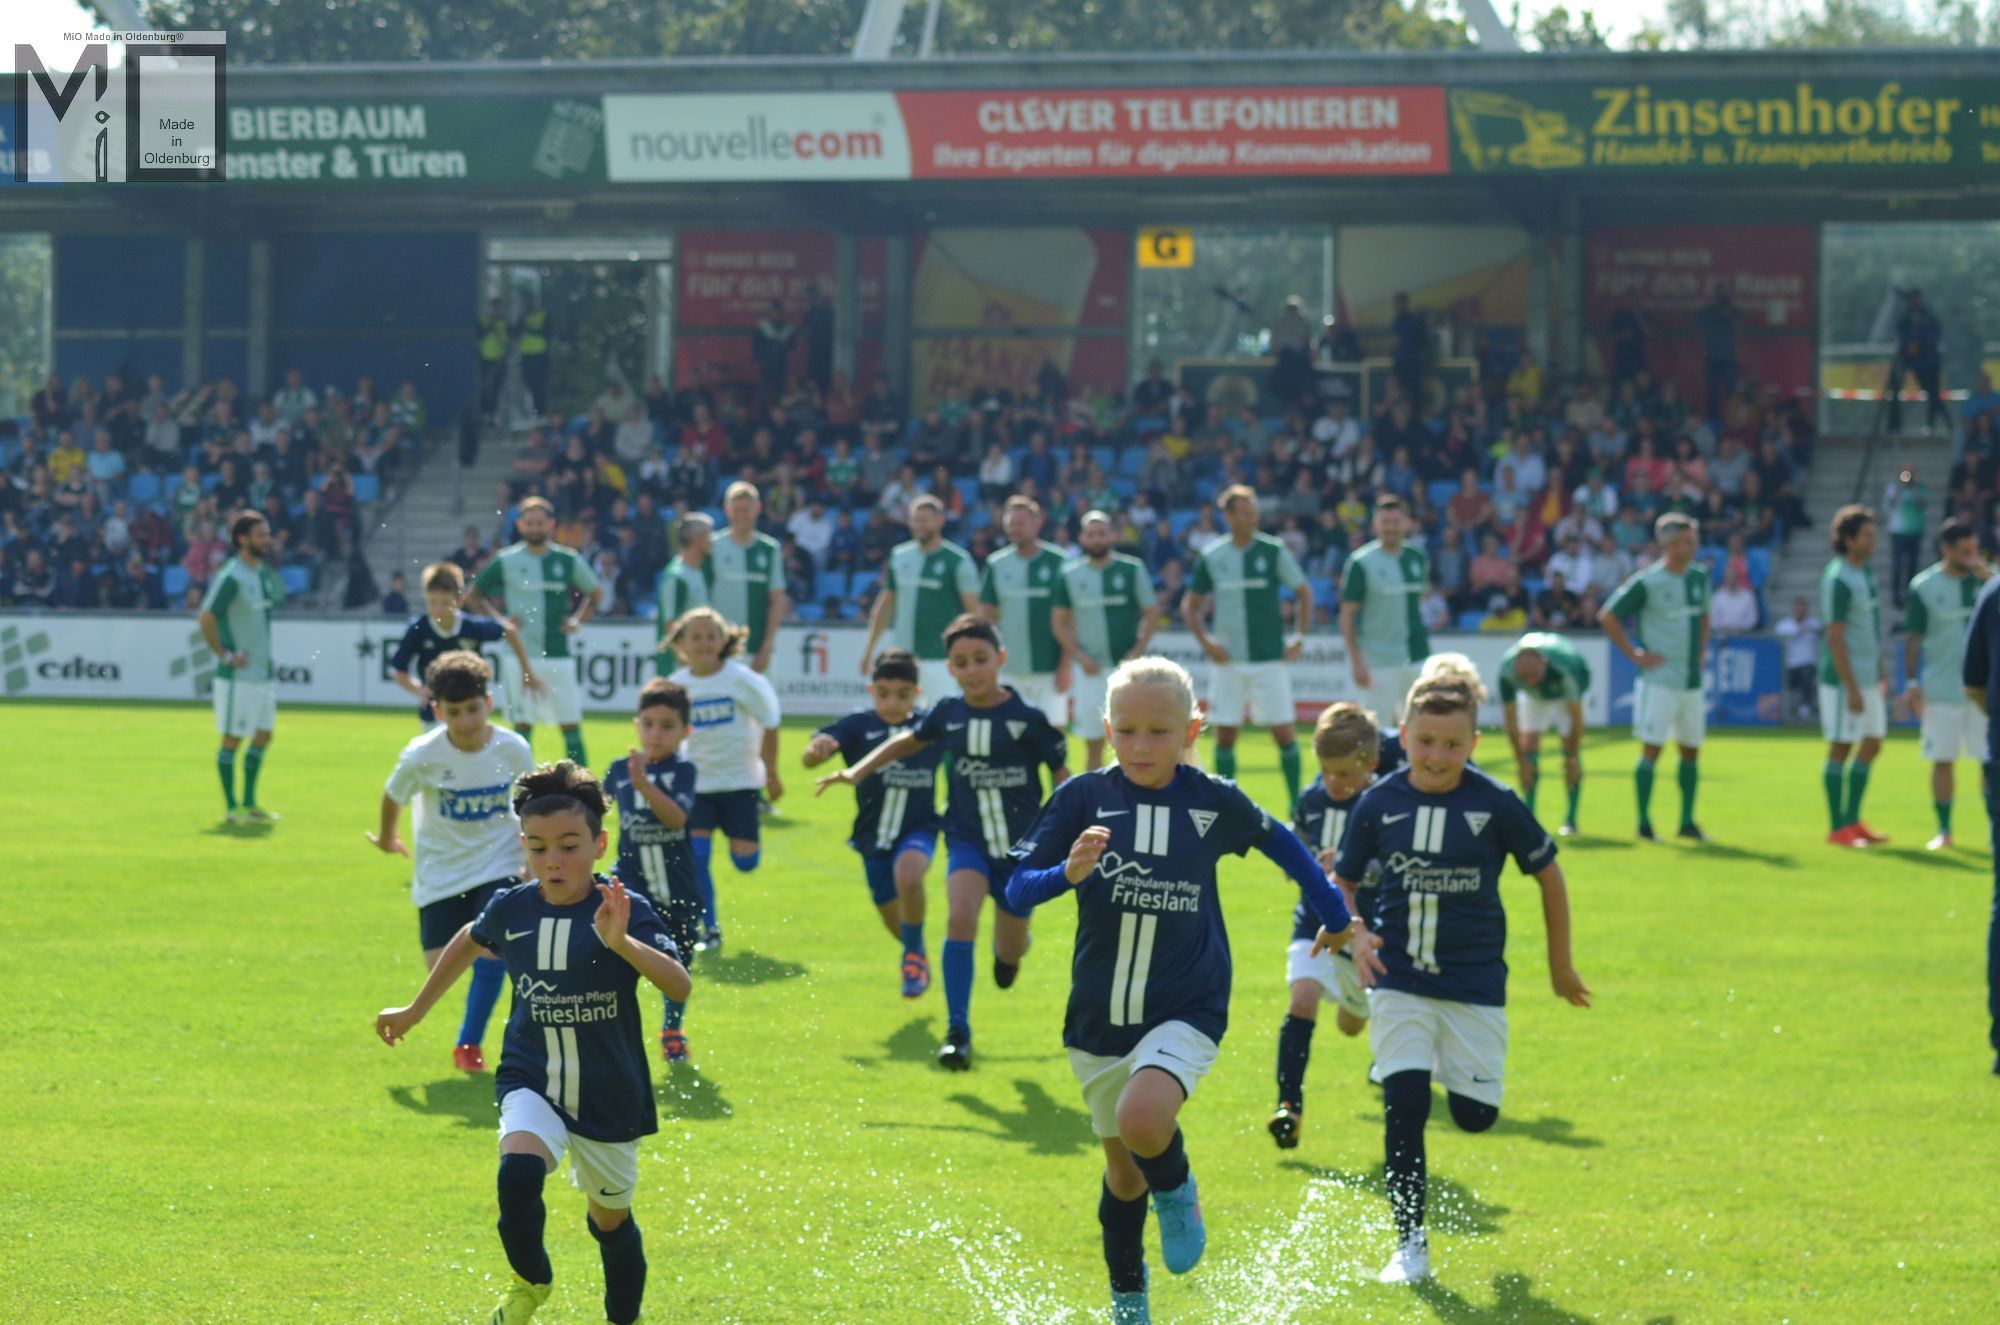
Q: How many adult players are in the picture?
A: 13